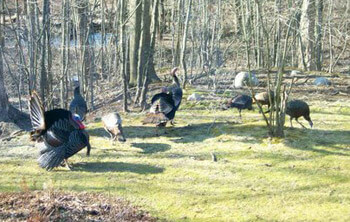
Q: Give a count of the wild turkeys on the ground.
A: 7